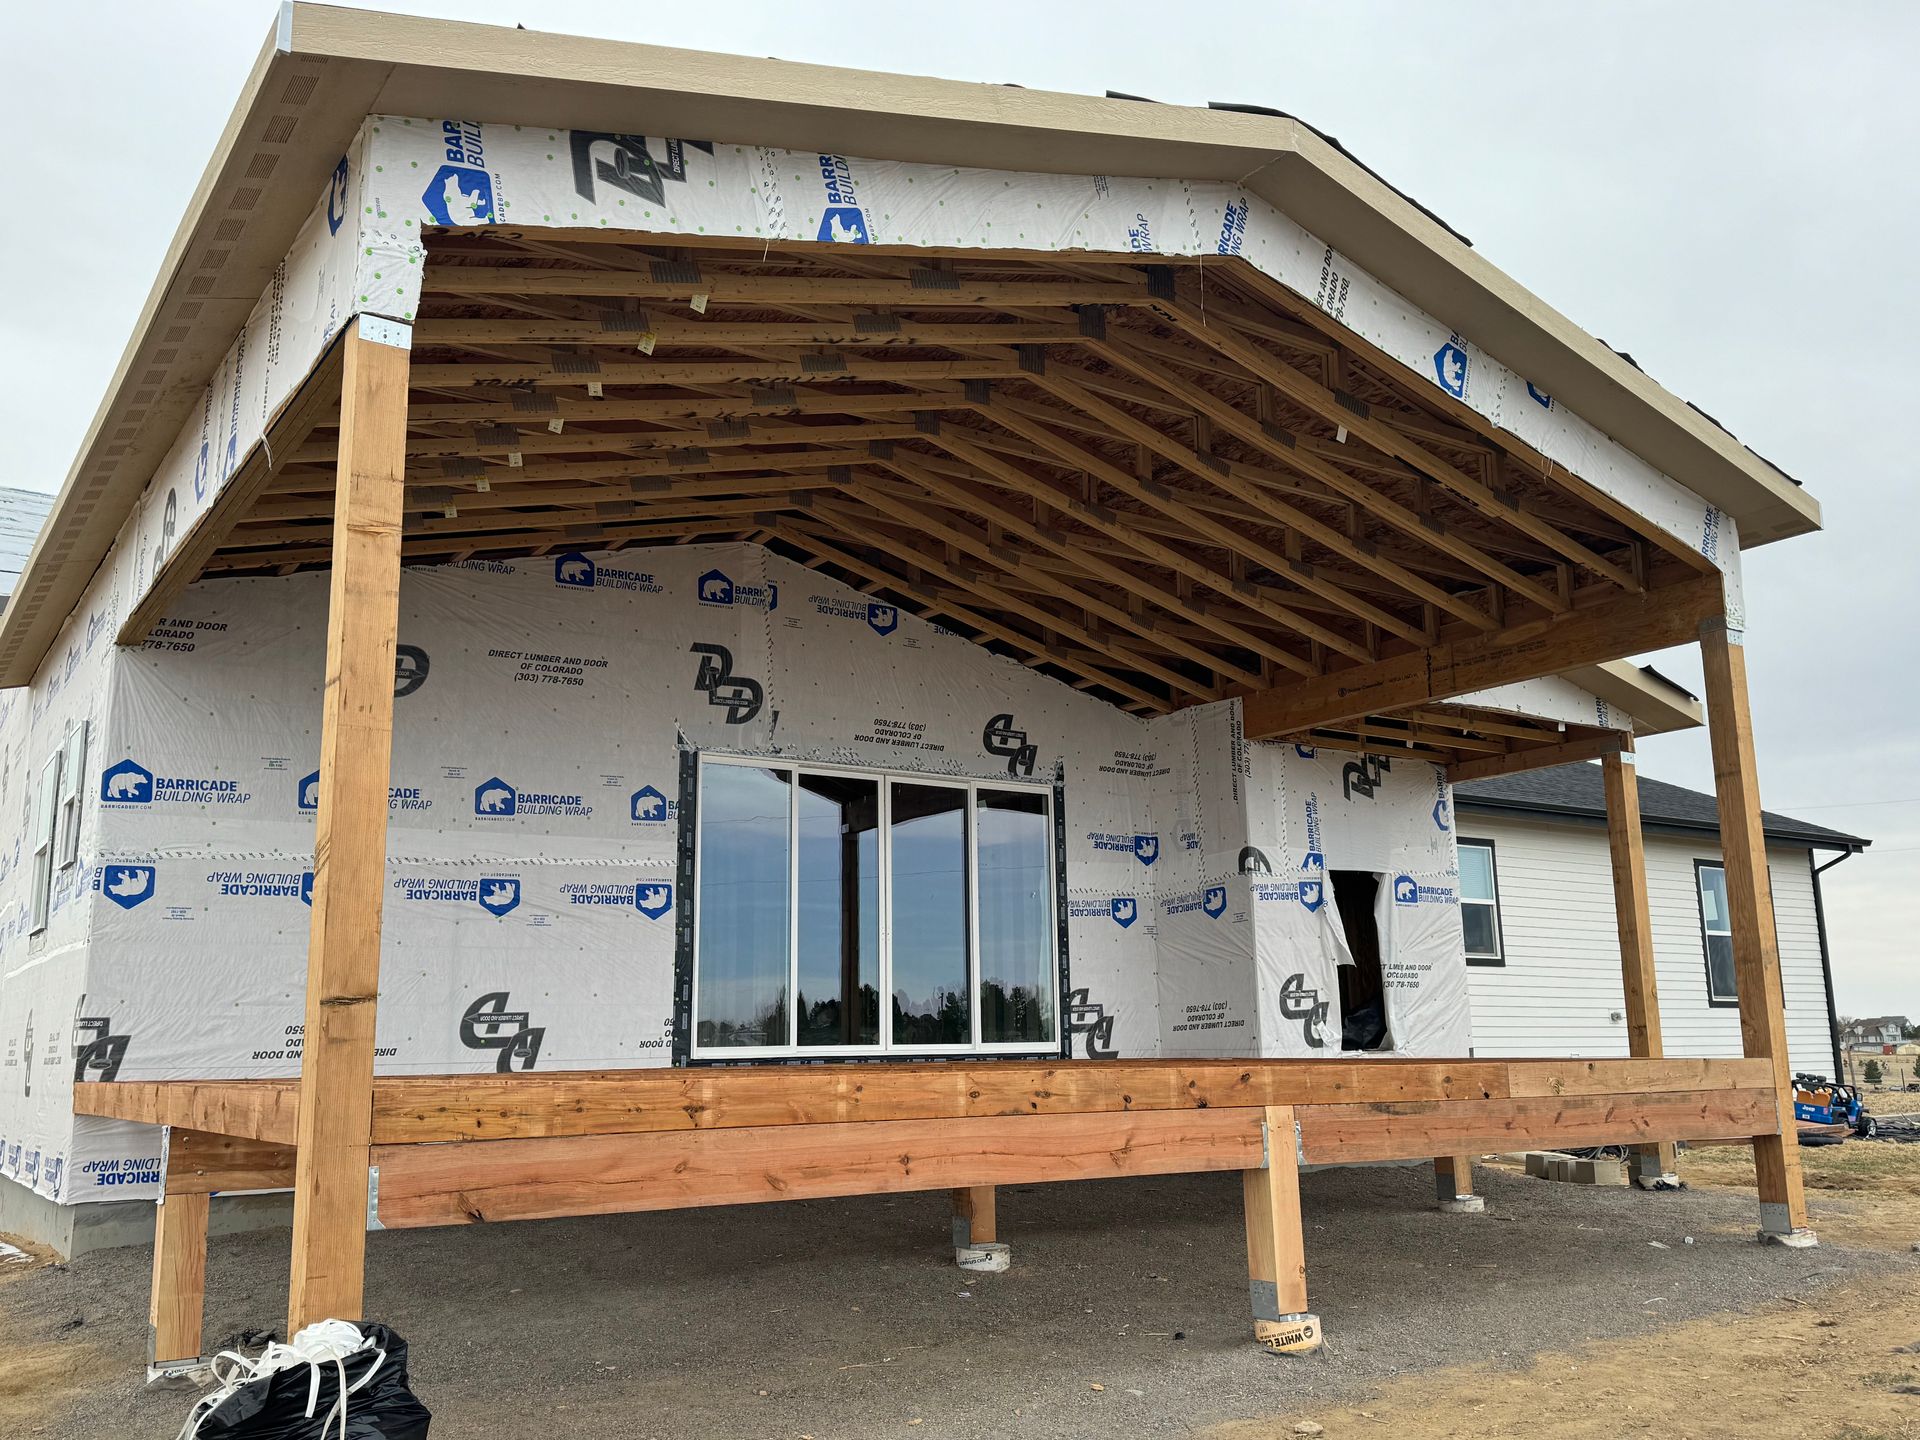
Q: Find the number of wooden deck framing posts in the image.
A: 7